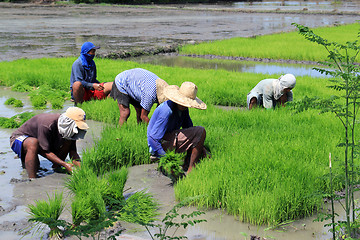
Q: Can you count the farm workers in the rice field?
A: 5